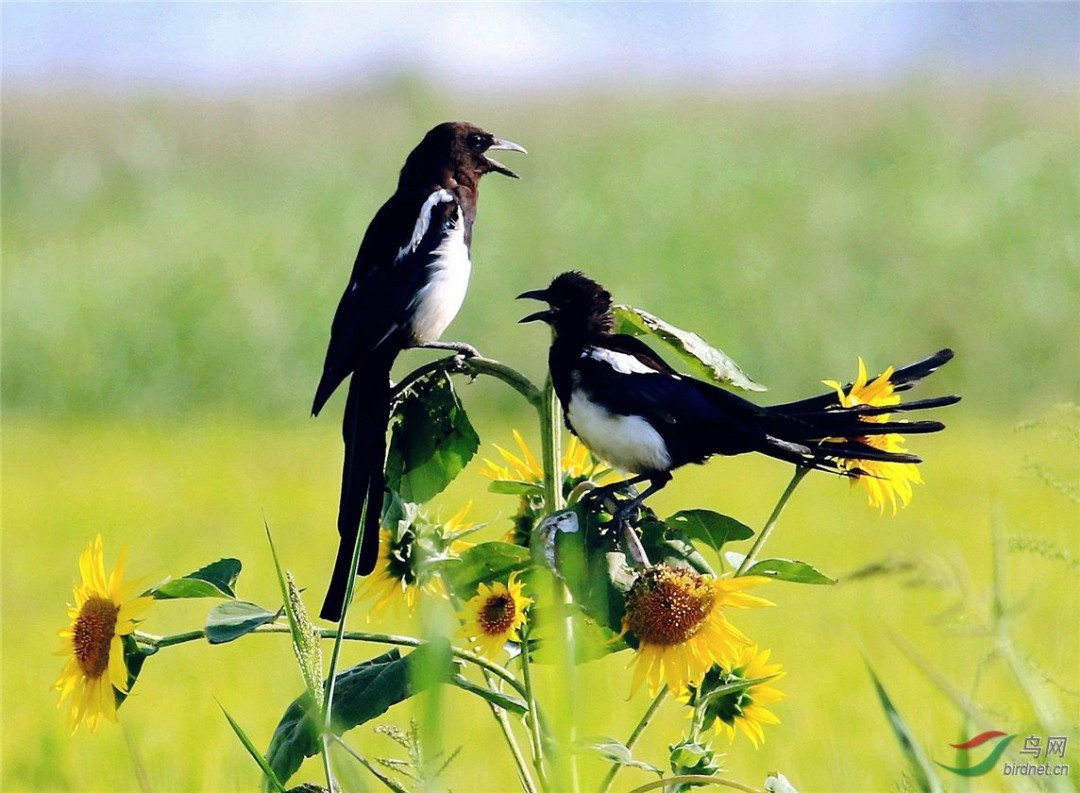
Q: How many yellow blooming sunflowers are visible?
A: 7